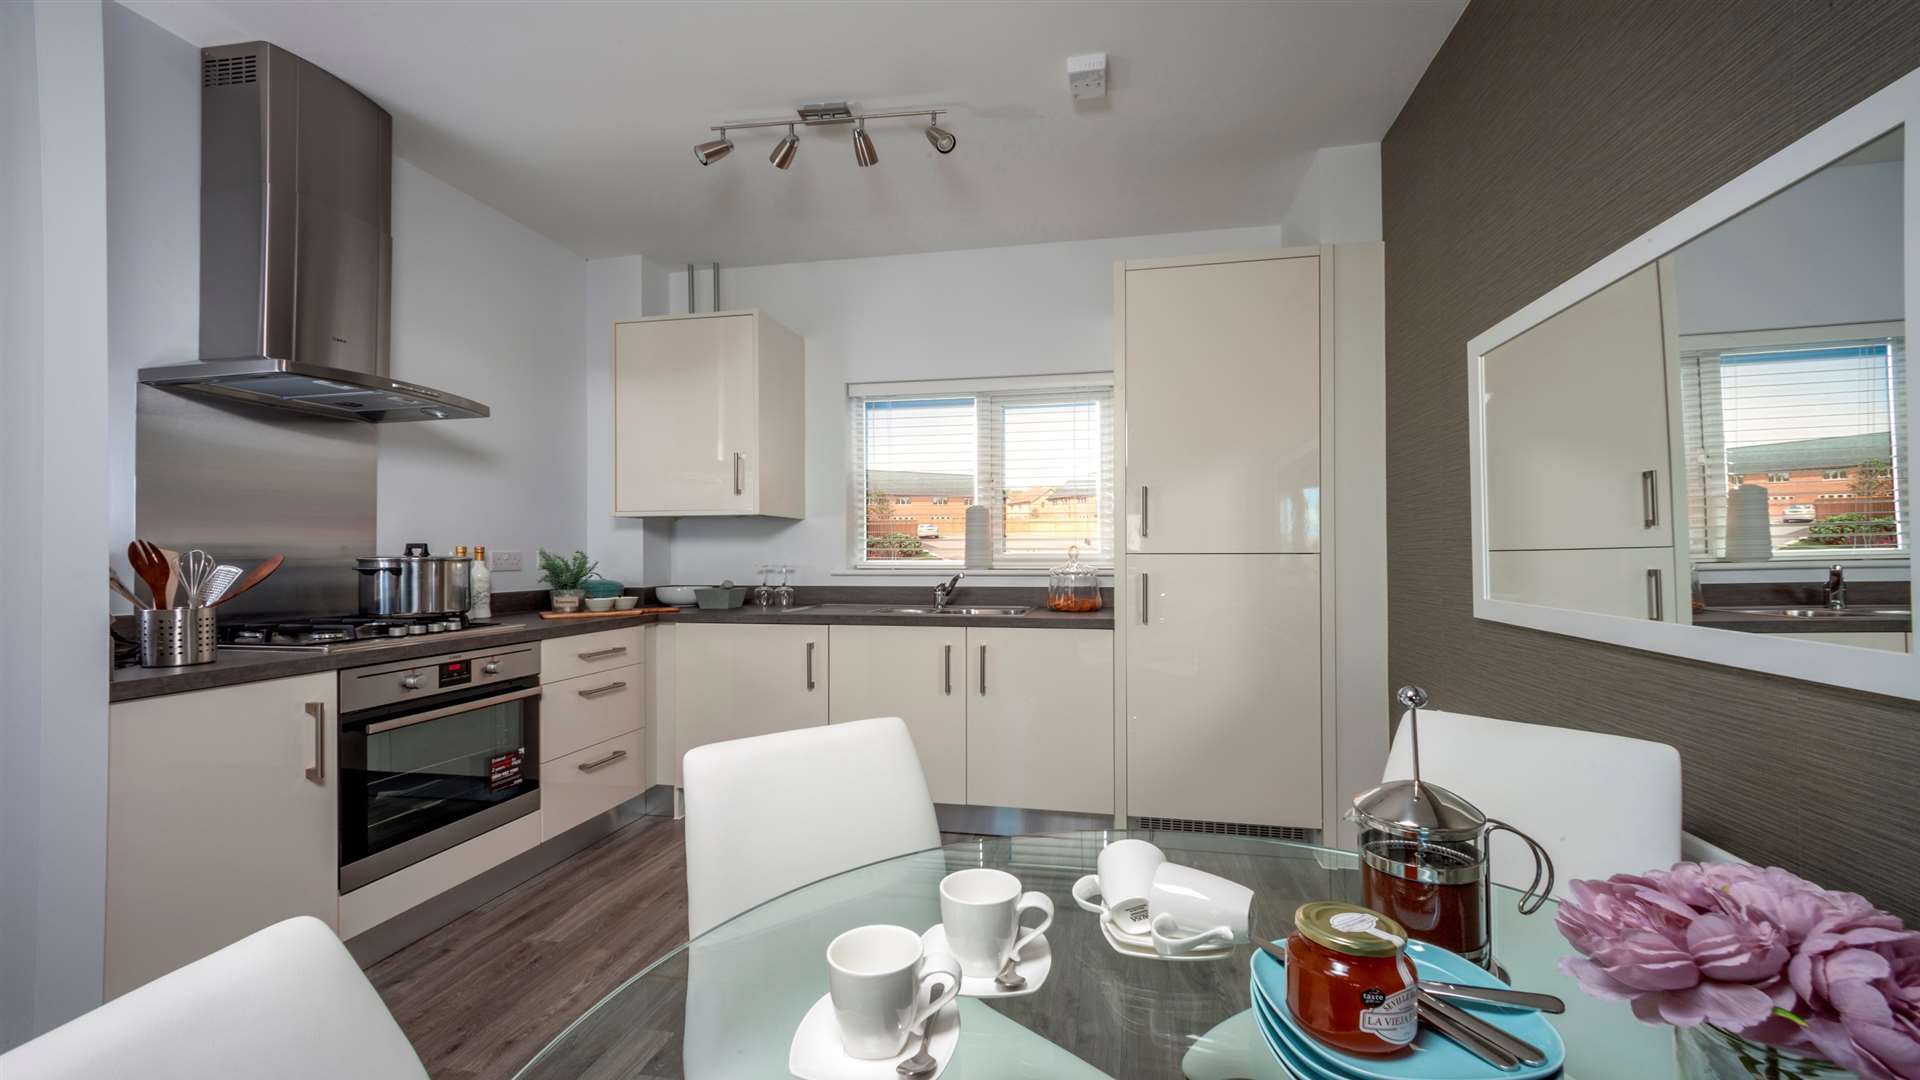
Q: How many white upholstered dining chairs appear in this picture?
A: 3